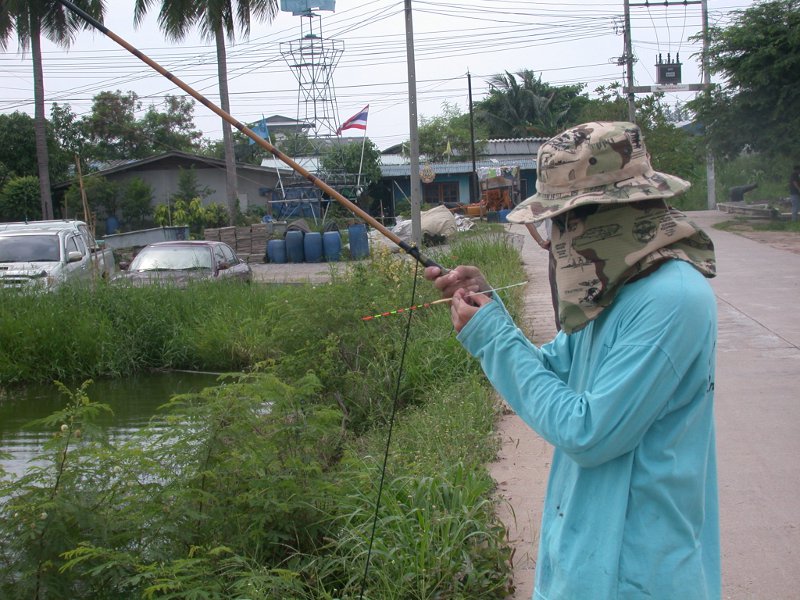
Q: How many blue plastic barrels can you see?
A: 5